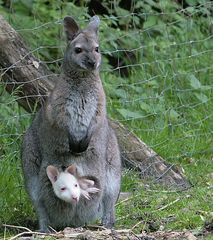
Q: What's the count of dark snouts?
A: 1